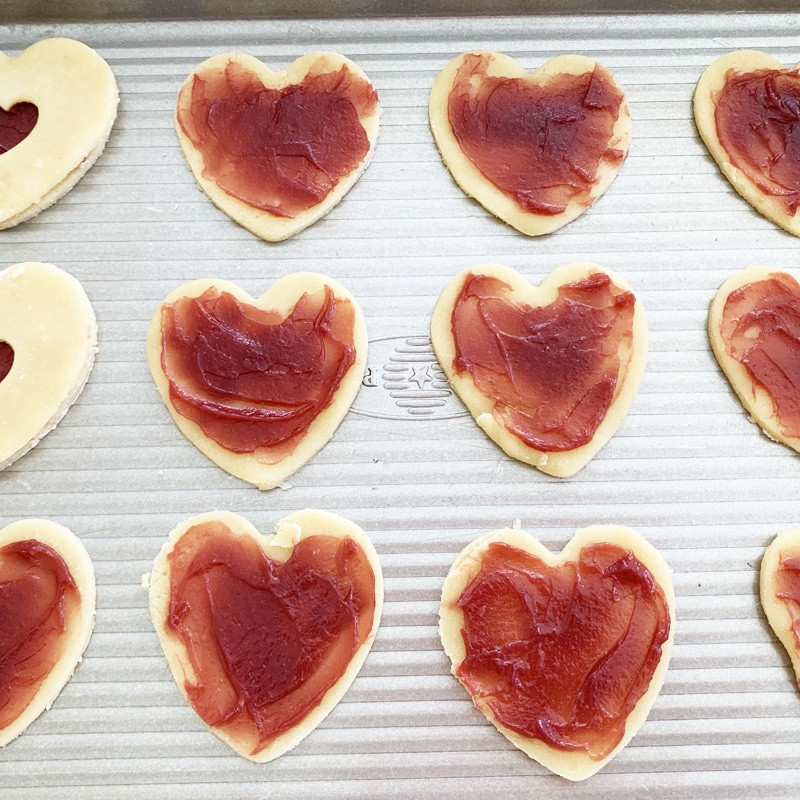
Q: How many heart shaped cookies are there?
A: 12